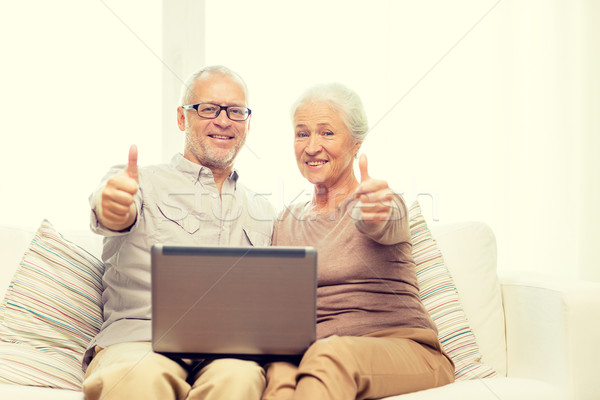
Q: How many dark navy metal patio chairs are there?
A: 0